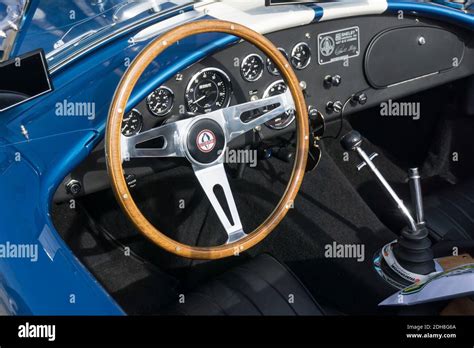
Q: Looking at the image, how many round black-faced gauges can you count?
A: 7